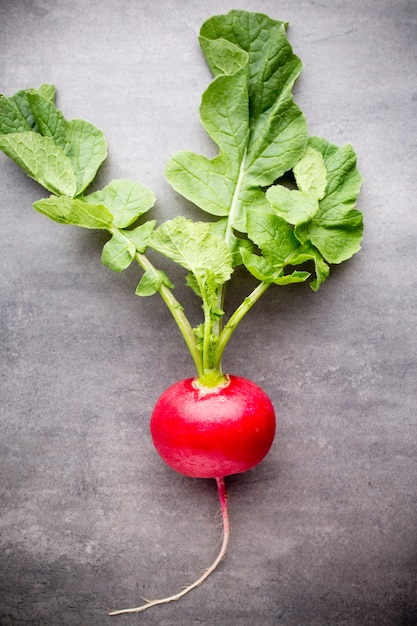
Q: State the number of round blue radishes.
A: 0